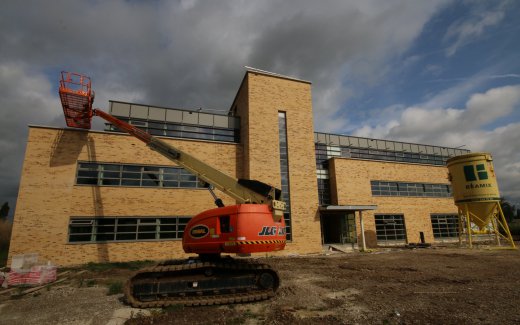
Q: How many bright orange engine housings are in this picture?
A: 1